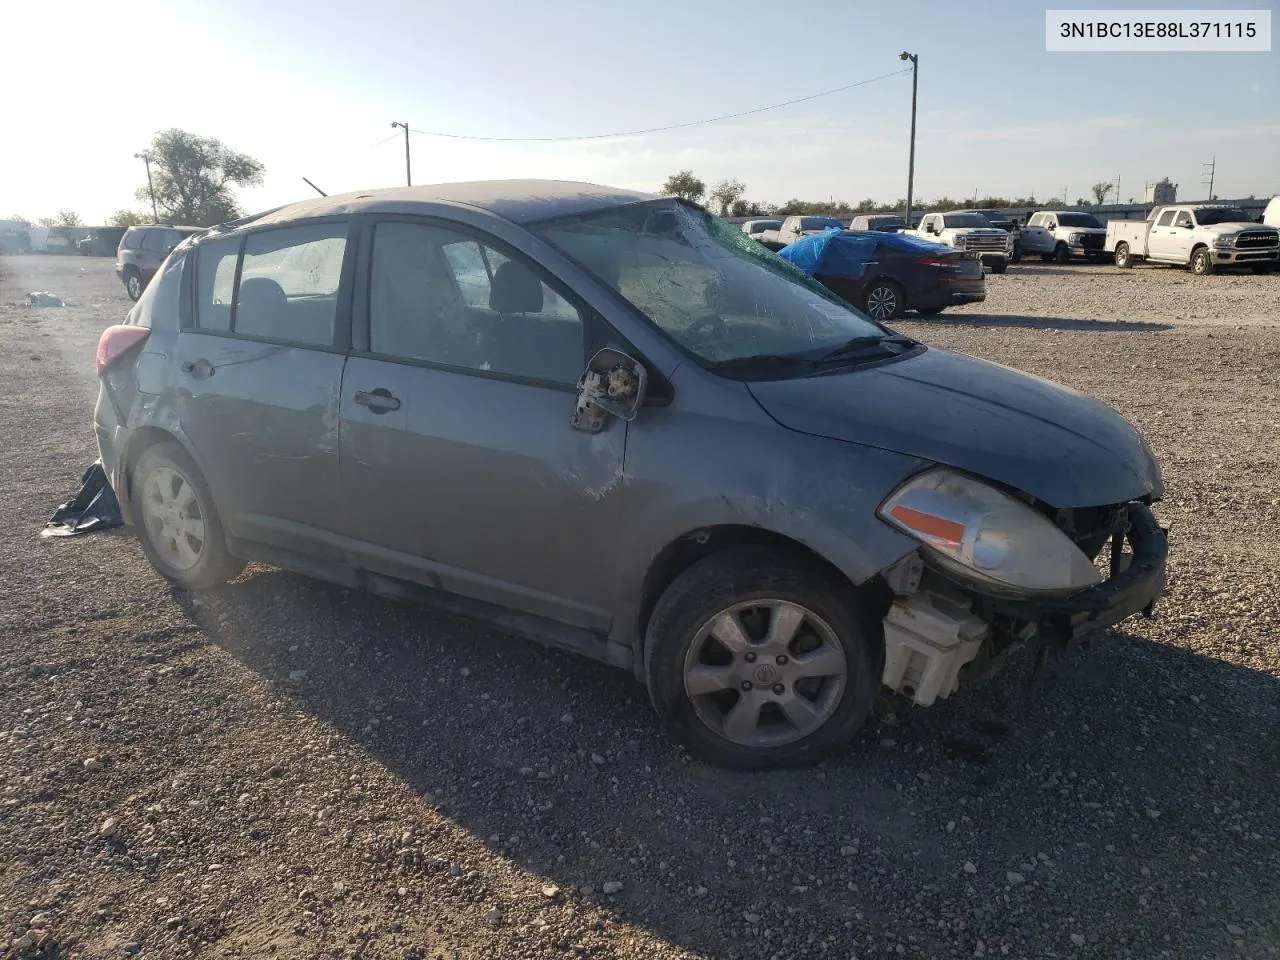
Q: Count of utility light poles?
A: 3